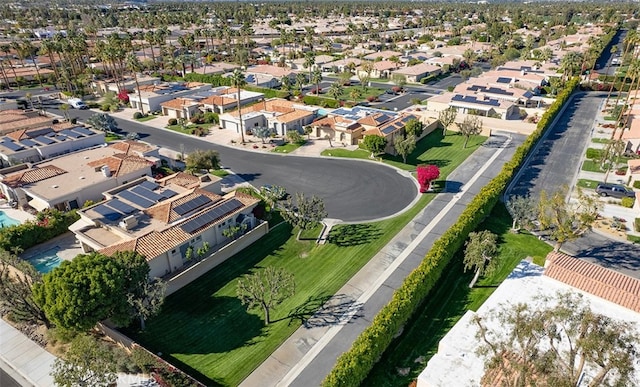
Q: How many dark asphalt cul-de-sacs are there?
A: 1